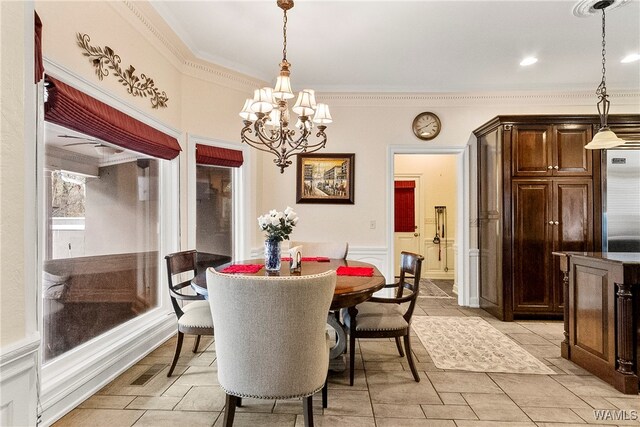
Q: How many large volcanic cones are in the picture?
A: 0